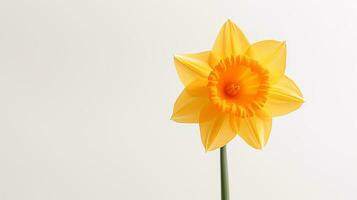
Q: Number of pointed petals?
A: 7